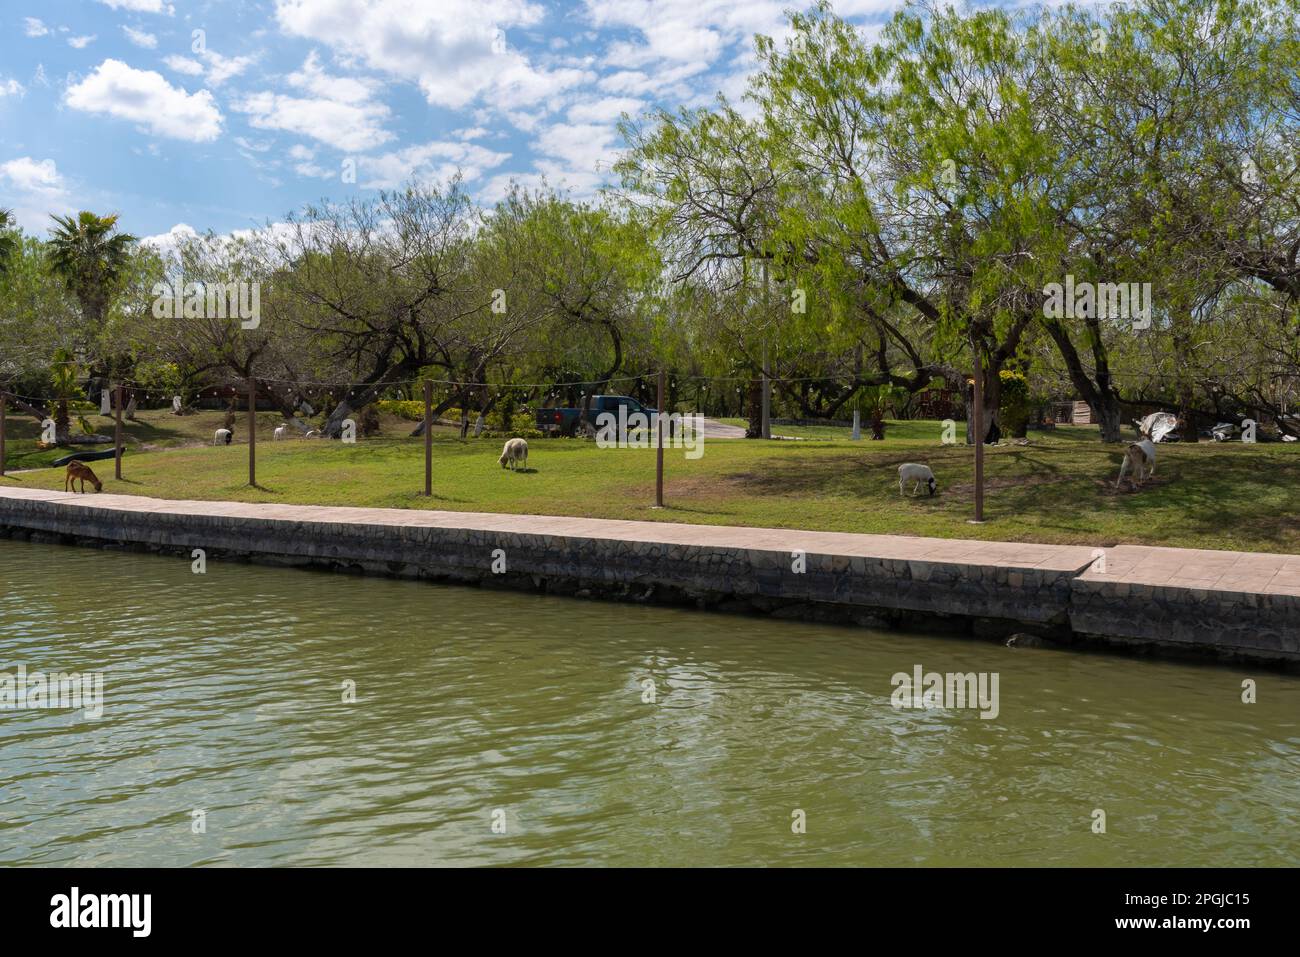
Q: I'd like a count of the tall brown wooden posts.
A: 6